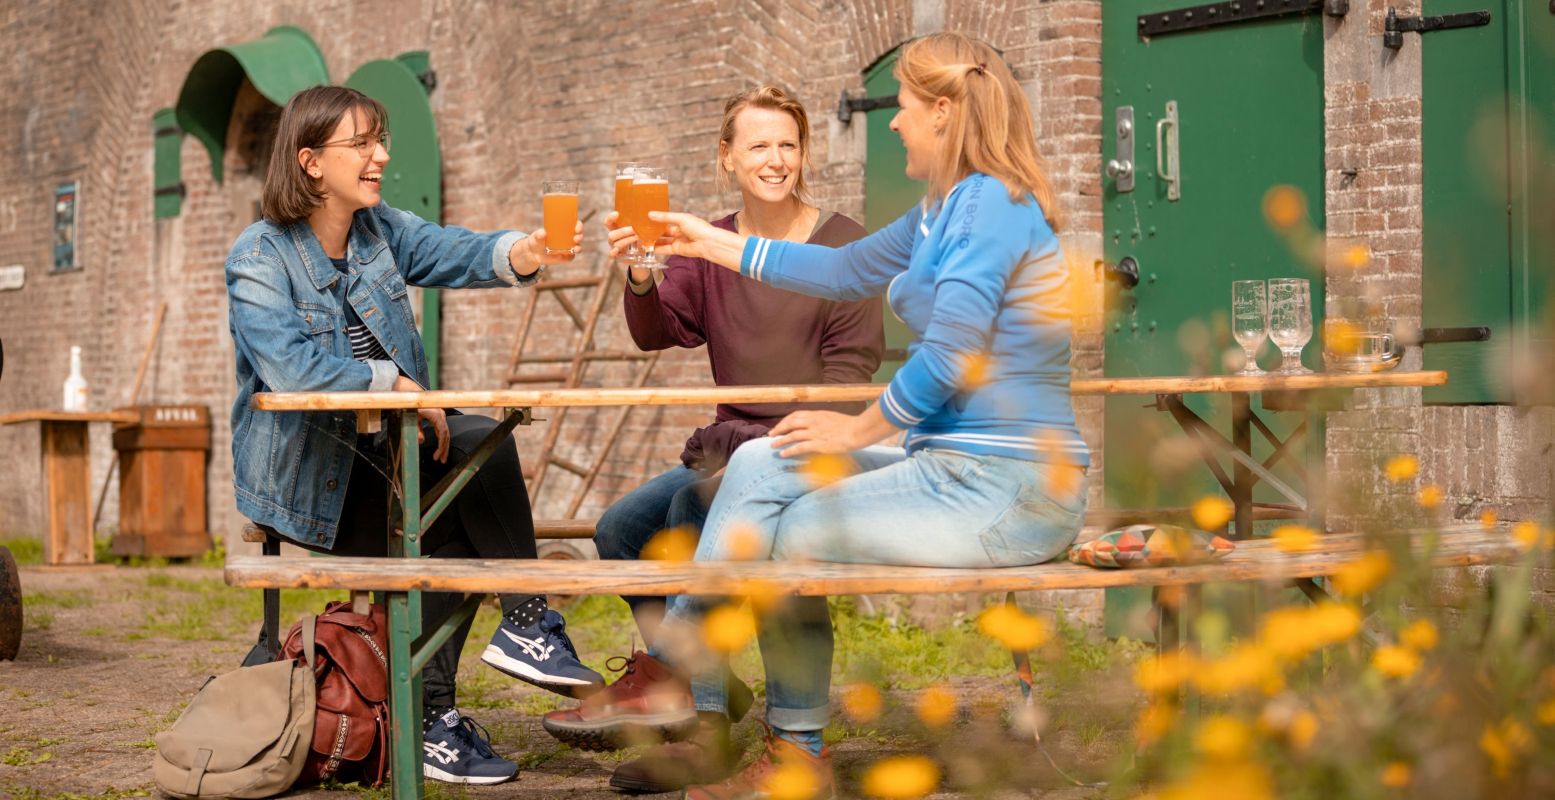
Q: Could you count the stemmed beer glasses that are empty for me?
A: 2